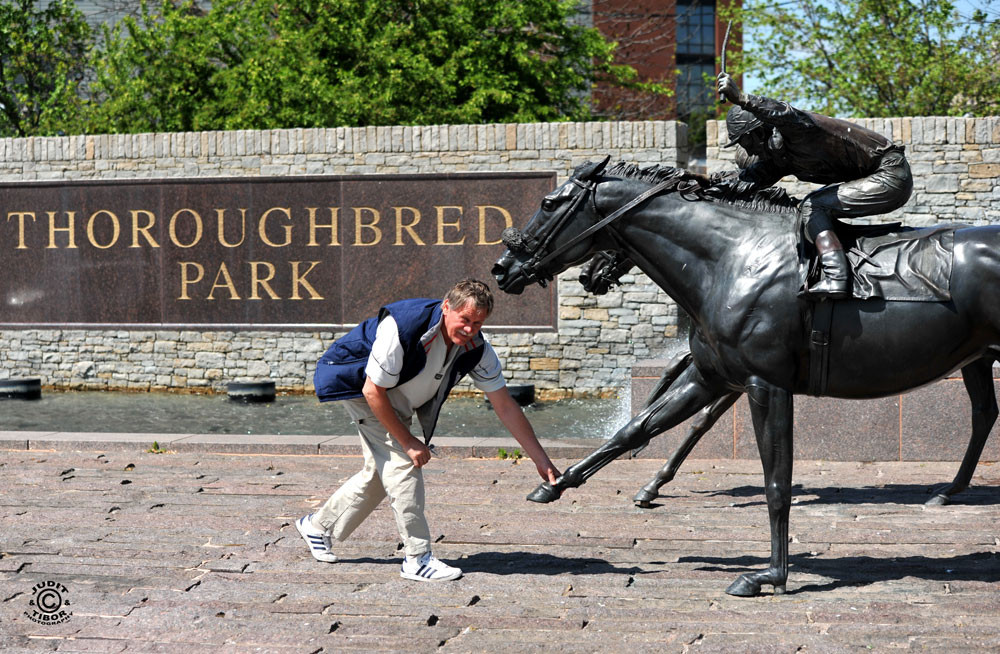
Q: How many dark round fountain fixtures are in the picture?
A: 3